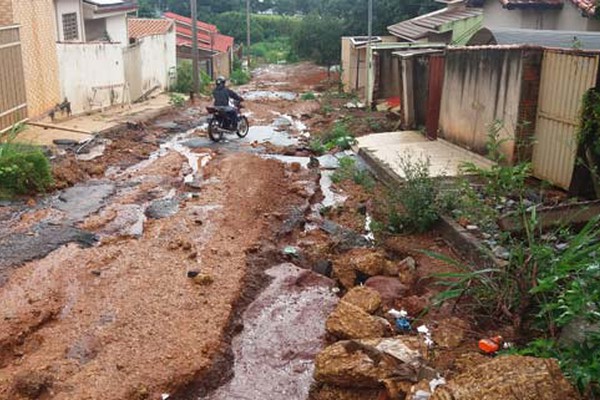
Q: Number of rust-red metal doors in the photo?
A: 1